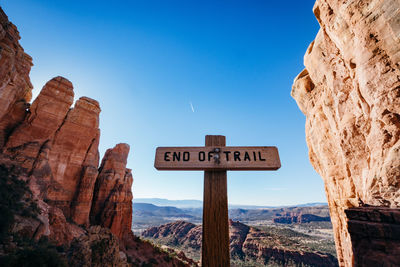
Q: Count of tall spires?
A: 3